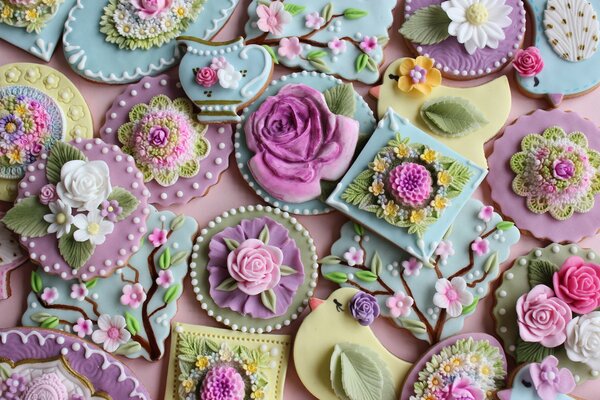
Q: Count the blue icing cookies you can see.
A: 10